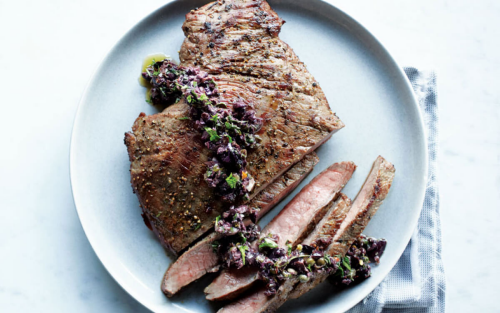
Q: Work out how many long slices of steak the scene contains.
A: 4